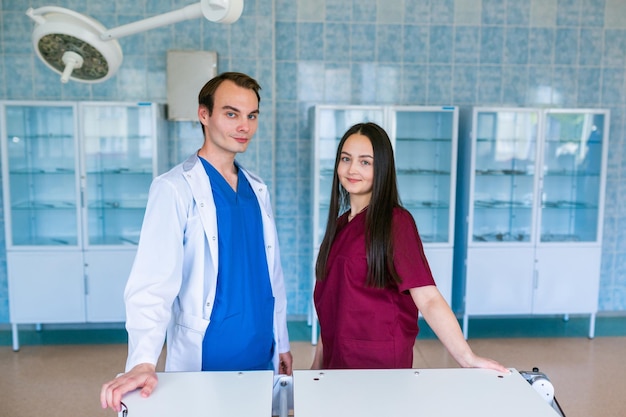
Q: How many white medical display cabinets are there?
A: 3